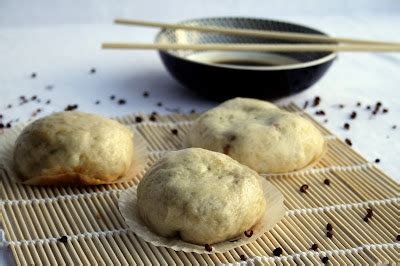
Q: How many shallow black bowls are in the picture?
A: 1